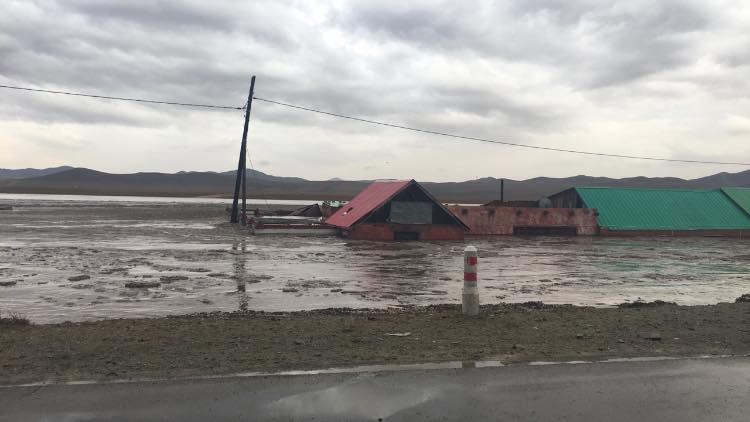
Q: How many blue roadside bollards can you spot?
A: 0